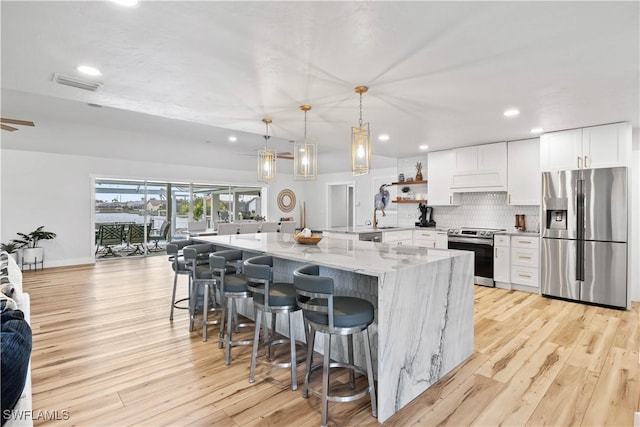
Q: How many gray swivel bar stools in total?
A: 5